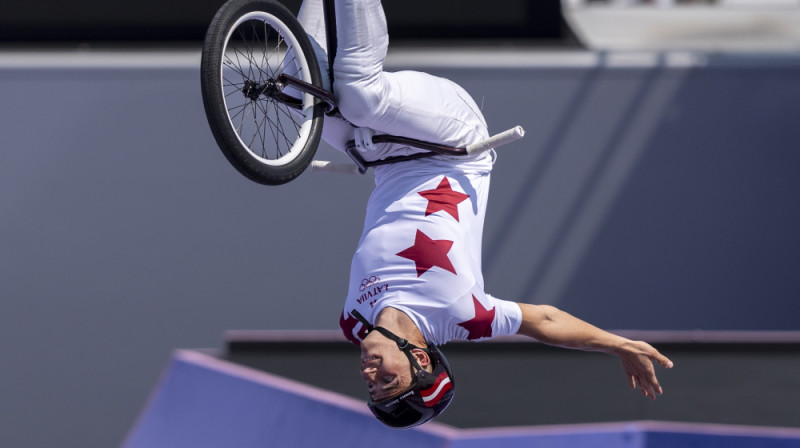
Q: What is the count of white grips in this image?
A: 2